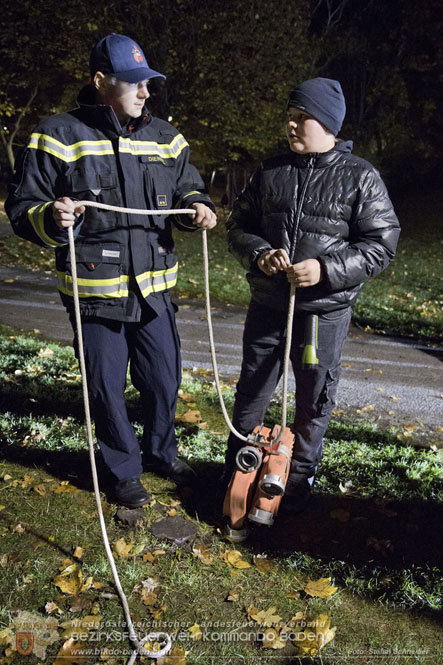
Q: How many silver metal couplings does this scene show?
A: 4